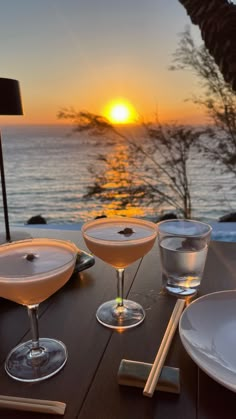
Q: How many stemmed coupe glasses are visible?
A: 2